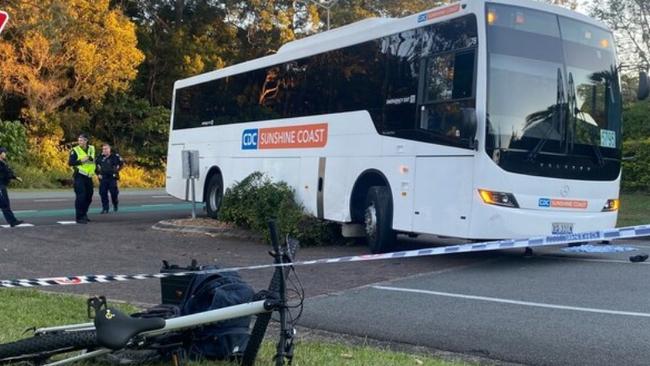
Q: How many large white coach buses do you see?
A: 1